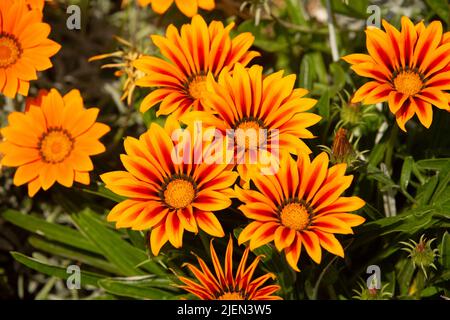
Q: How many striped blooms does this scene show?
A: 6